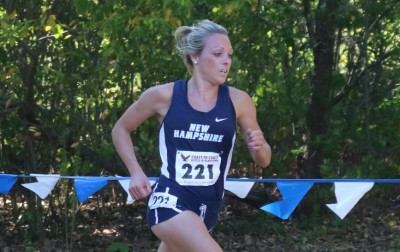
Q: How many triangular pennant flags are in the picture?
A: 7